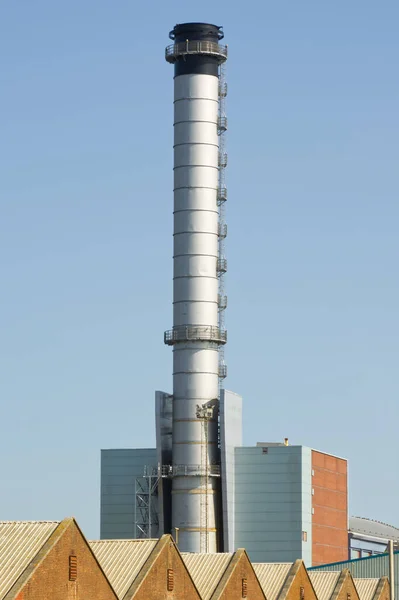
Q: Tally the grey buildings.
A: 2